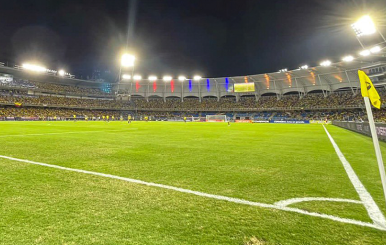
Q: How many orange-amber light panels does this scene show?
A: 5